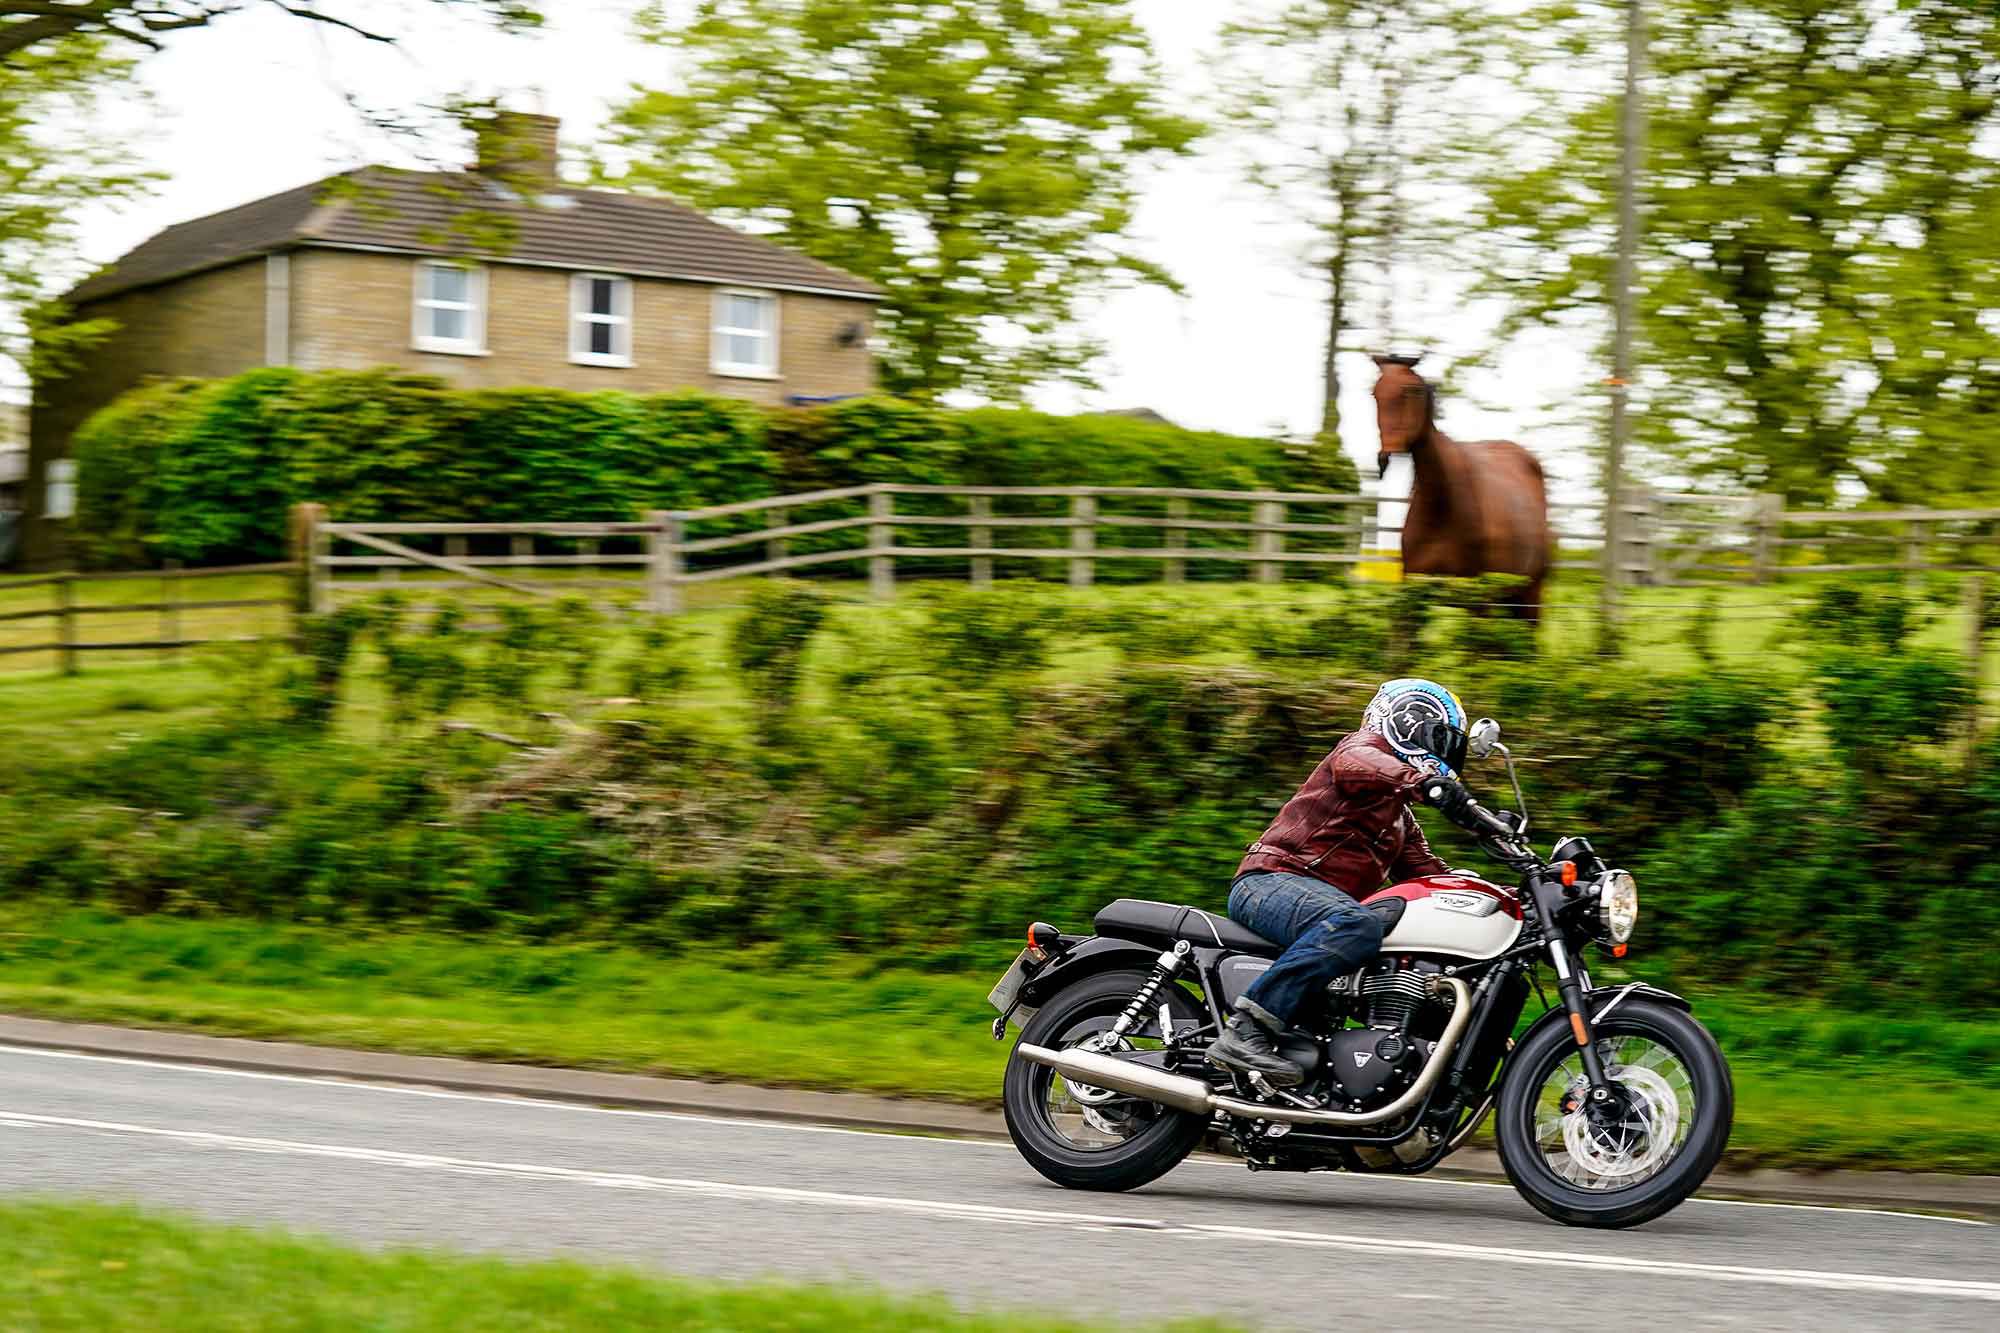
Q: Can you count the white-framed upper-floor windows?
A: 3